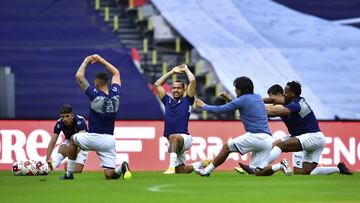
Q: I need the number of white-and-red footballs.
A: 3